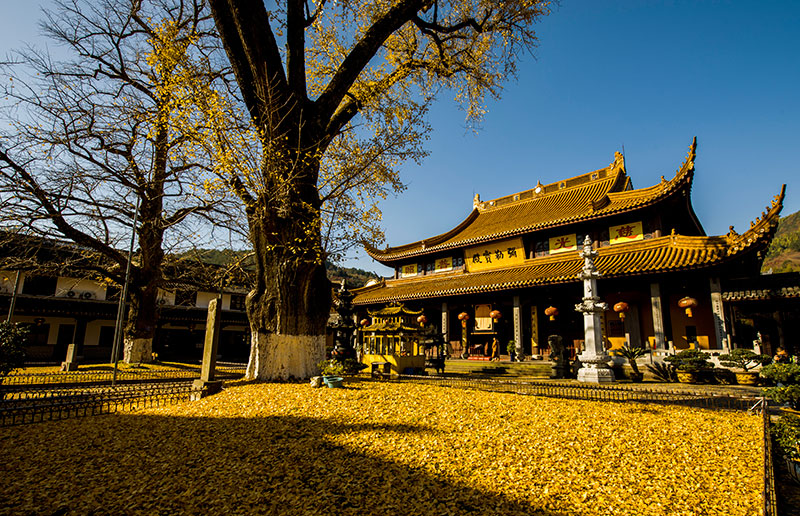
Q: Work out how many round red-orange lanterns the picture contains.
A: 7